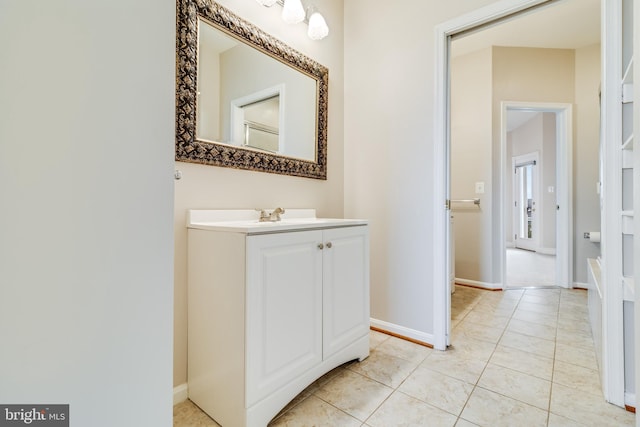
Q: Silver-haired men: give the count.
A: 0